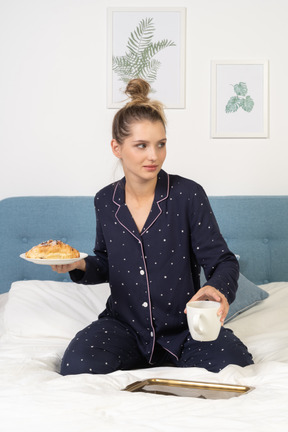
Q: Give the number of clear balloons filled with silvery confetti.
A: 0